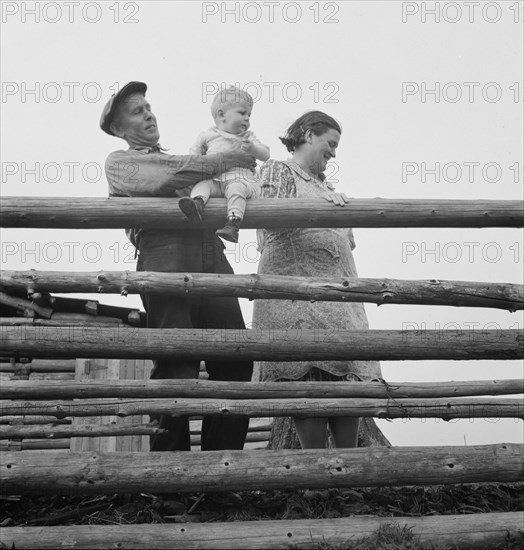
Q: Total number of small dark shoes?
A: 2